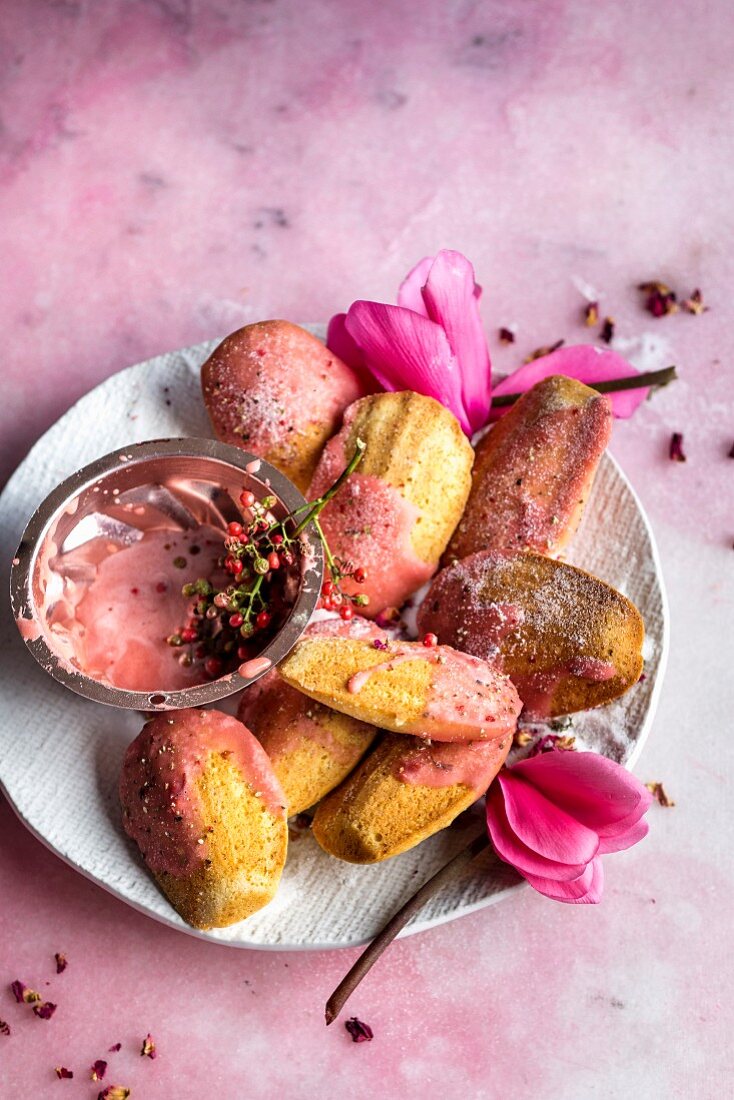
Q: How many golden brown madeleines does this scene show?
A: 8